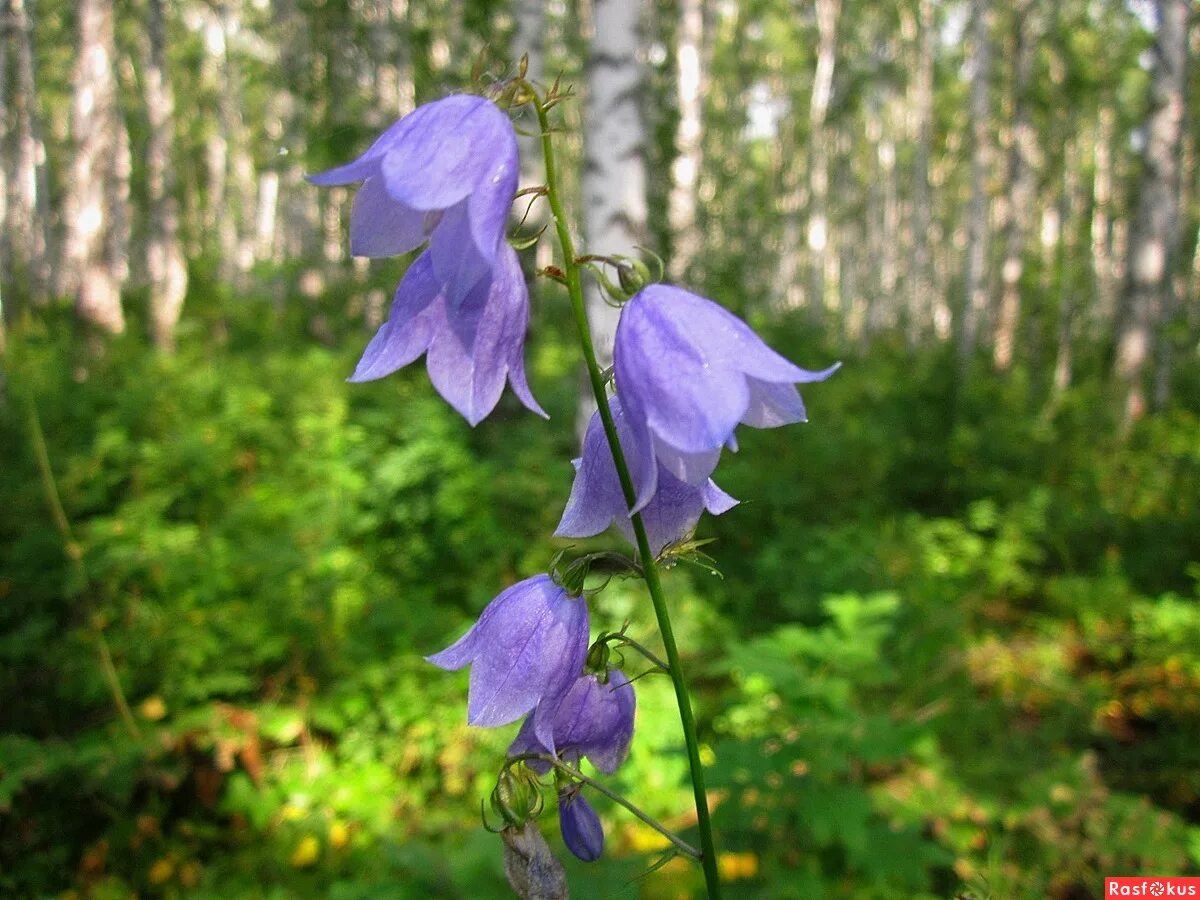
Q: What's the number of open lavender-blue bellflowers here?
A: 6